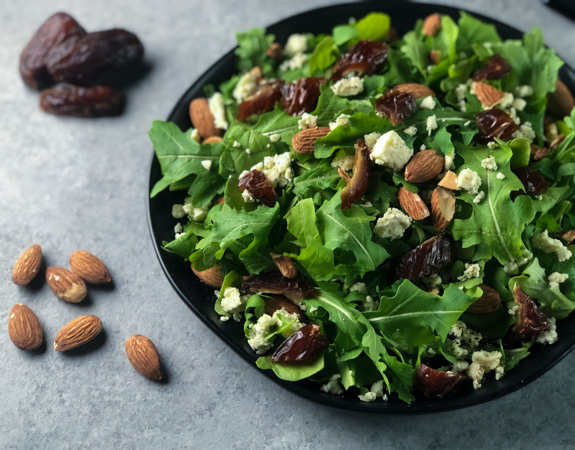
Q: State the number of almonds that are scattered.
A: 6